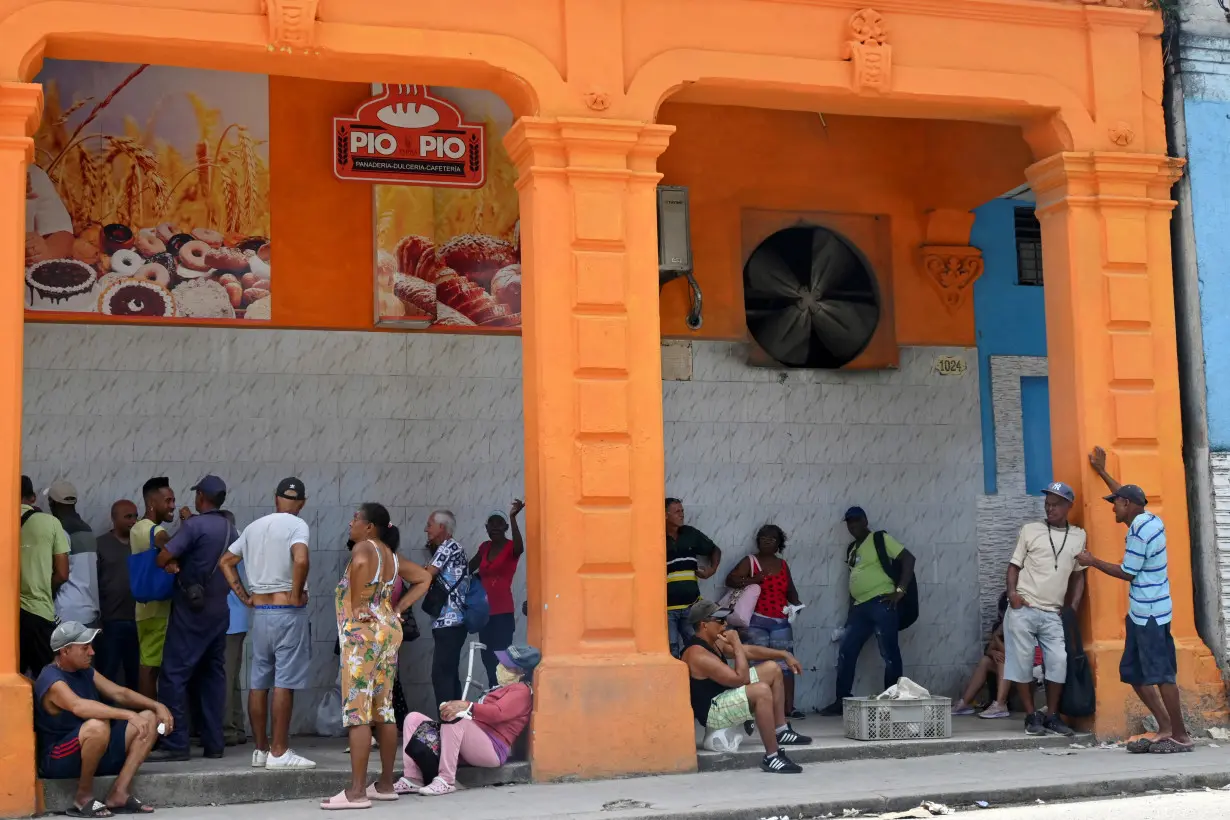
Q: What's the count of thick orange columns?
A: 3